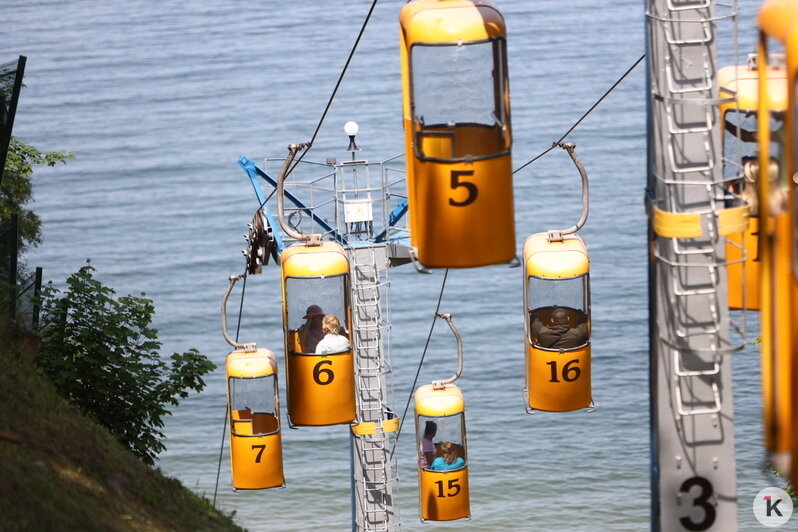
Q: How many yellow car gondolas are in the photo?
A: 7